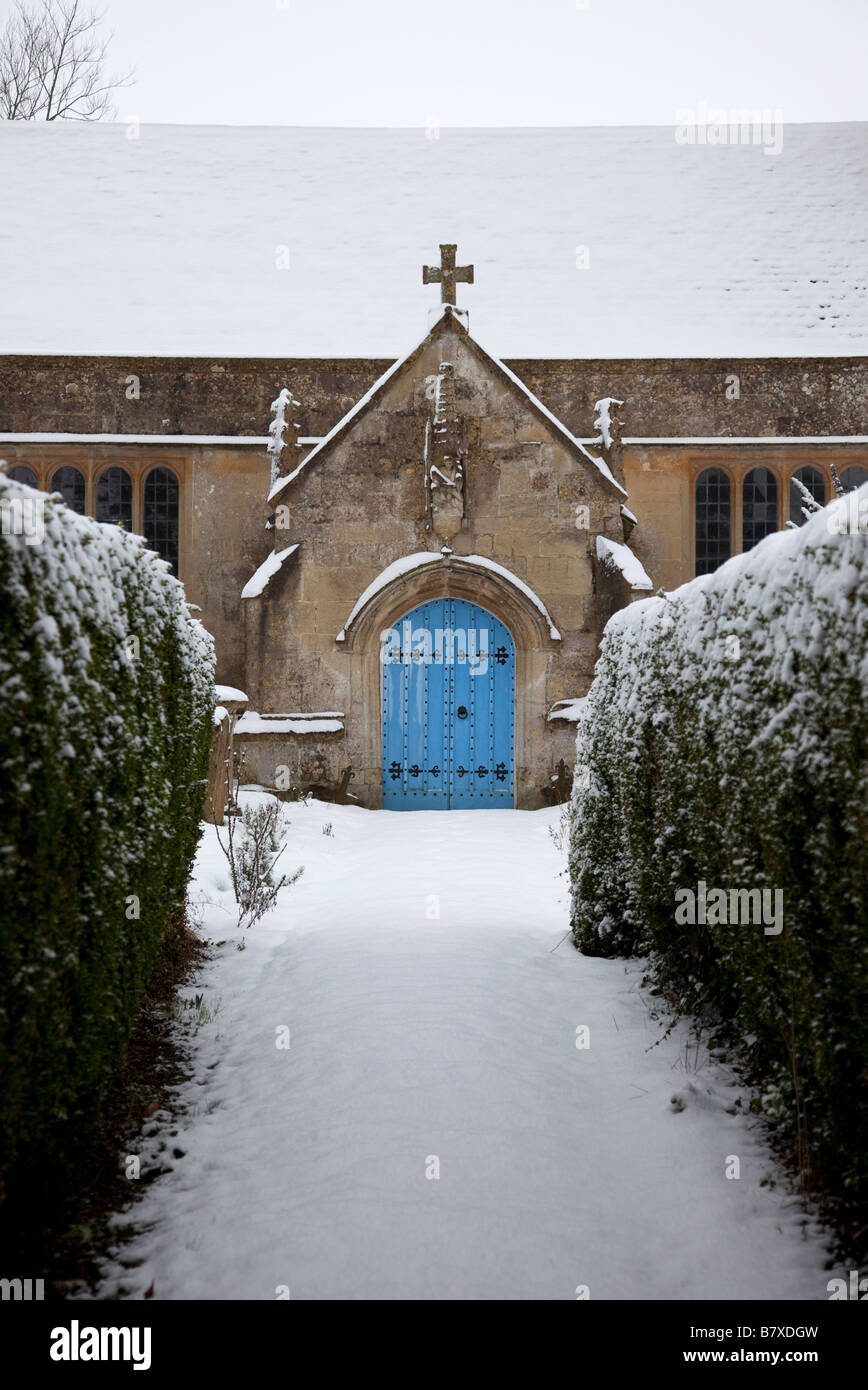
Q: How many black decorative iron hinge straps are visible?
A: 4